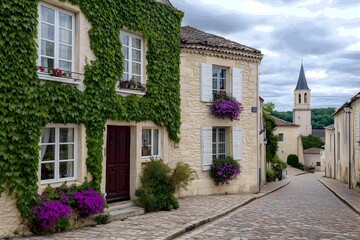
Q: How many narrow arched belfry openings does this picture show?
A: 2